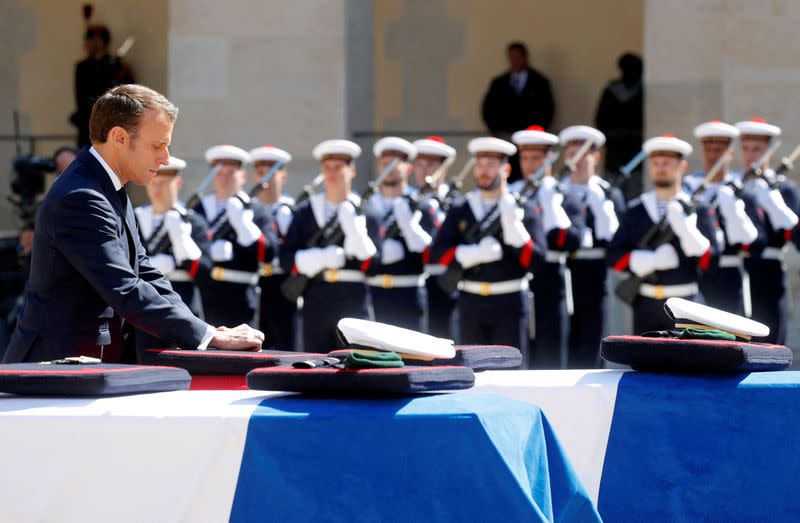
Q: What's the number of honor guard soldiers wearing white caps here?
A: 12